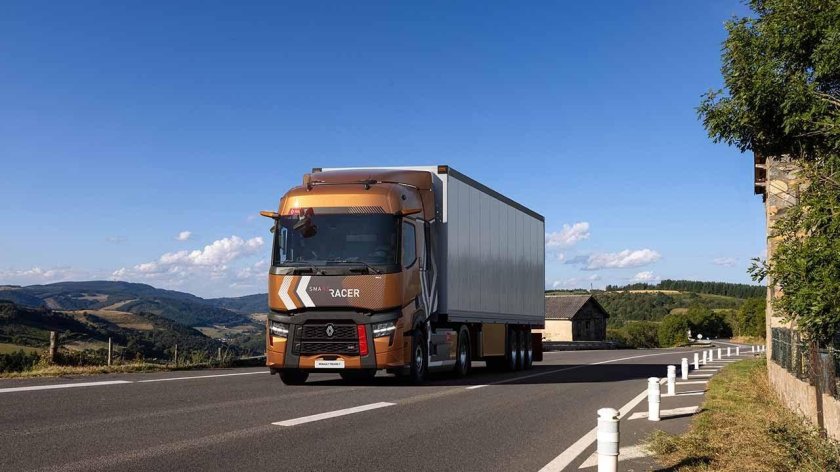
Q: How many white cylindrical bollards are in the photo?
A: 13